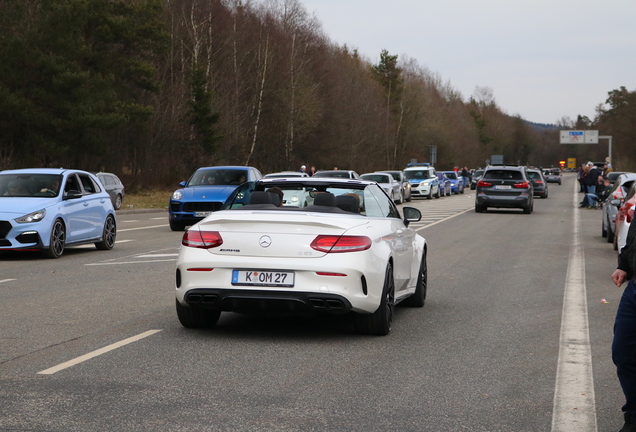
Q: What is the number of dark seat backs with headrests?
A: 4